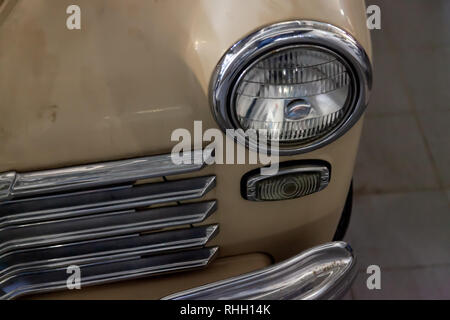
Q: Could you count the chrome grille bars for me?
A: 5